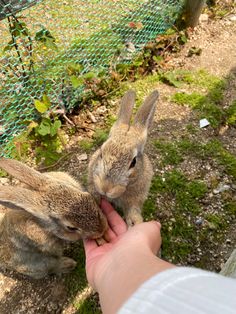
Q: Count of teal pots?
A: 0